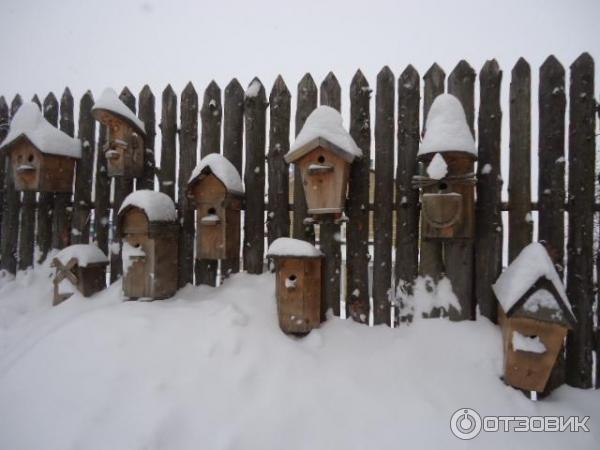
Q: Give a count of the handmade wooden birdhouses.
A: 9